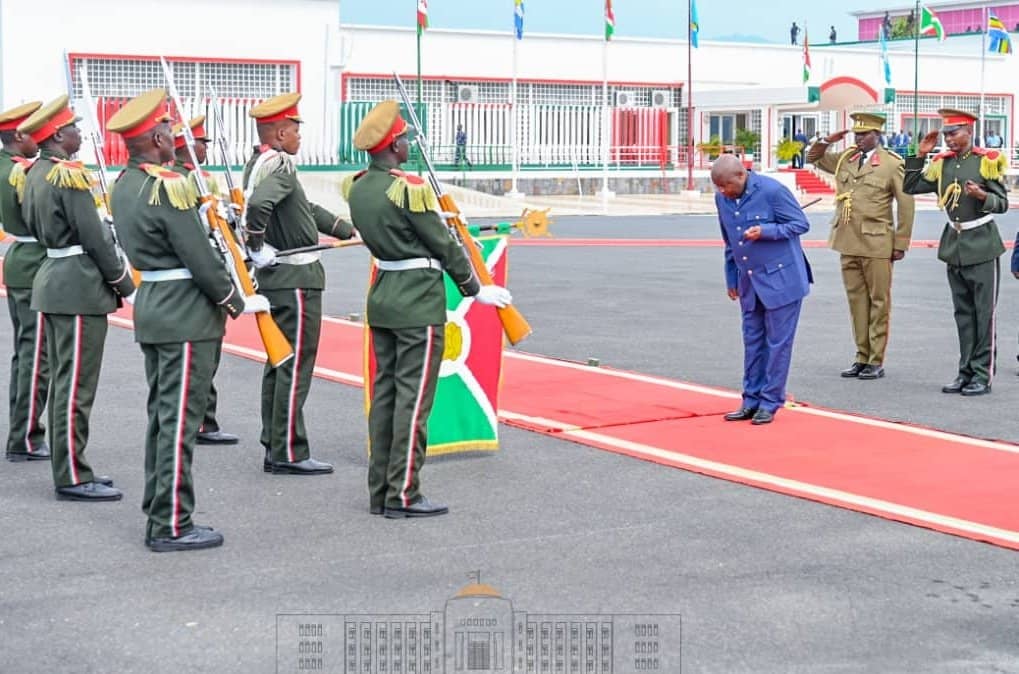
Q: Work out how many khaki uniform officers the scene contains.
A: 1